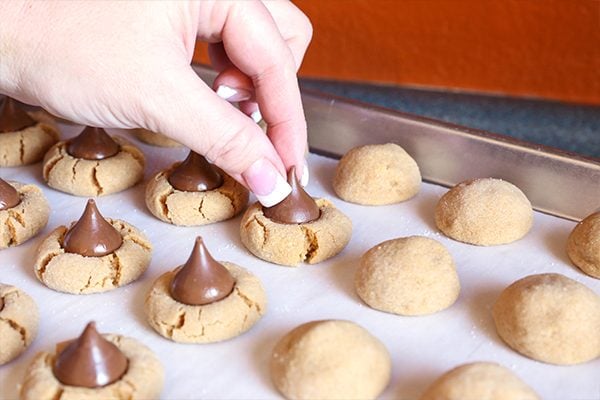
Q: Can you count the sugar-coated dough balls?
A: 7